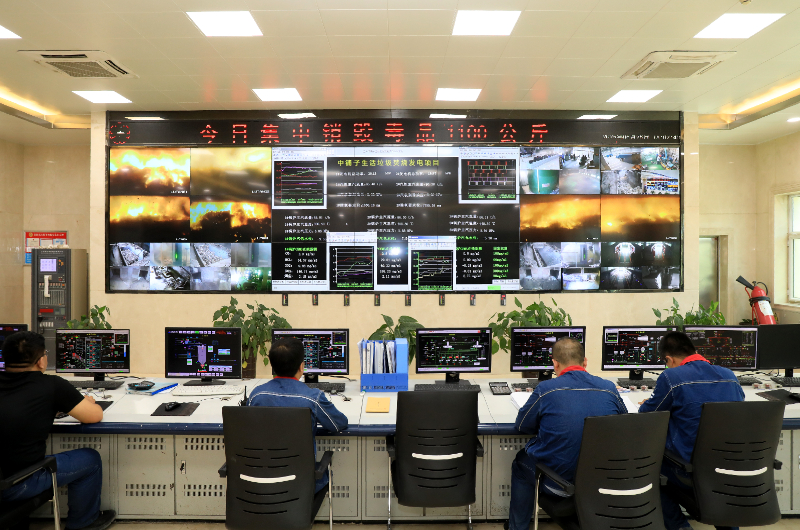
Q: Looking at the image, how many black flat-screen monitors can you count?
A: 9